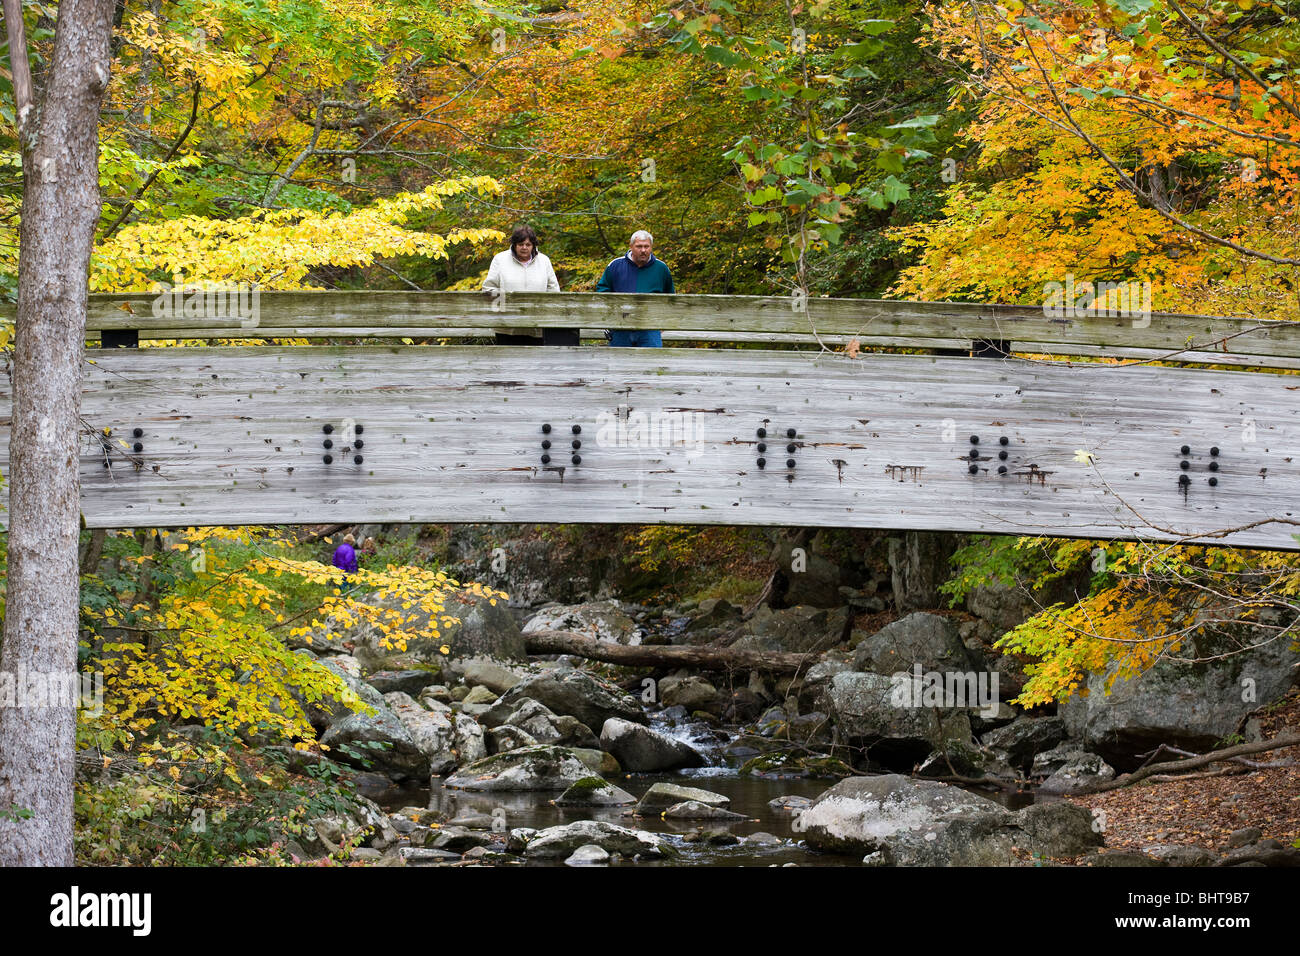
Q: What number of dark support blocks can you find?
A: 3